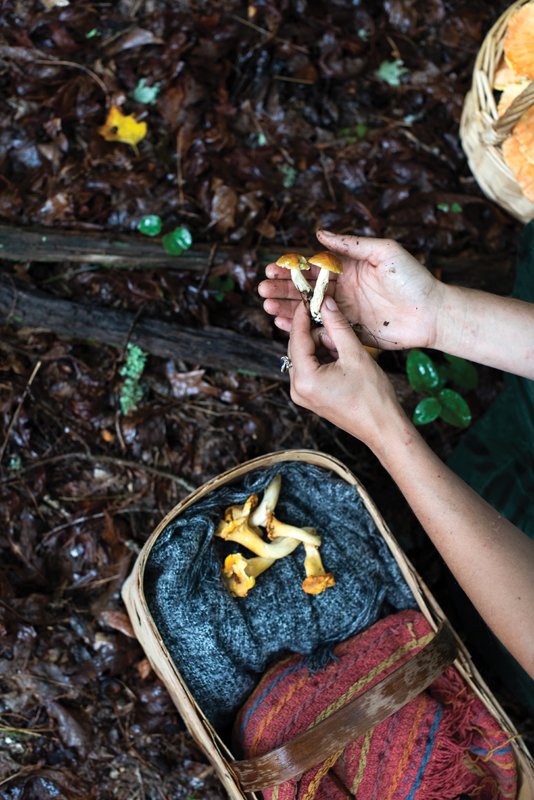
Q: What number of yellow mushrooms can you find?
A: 7